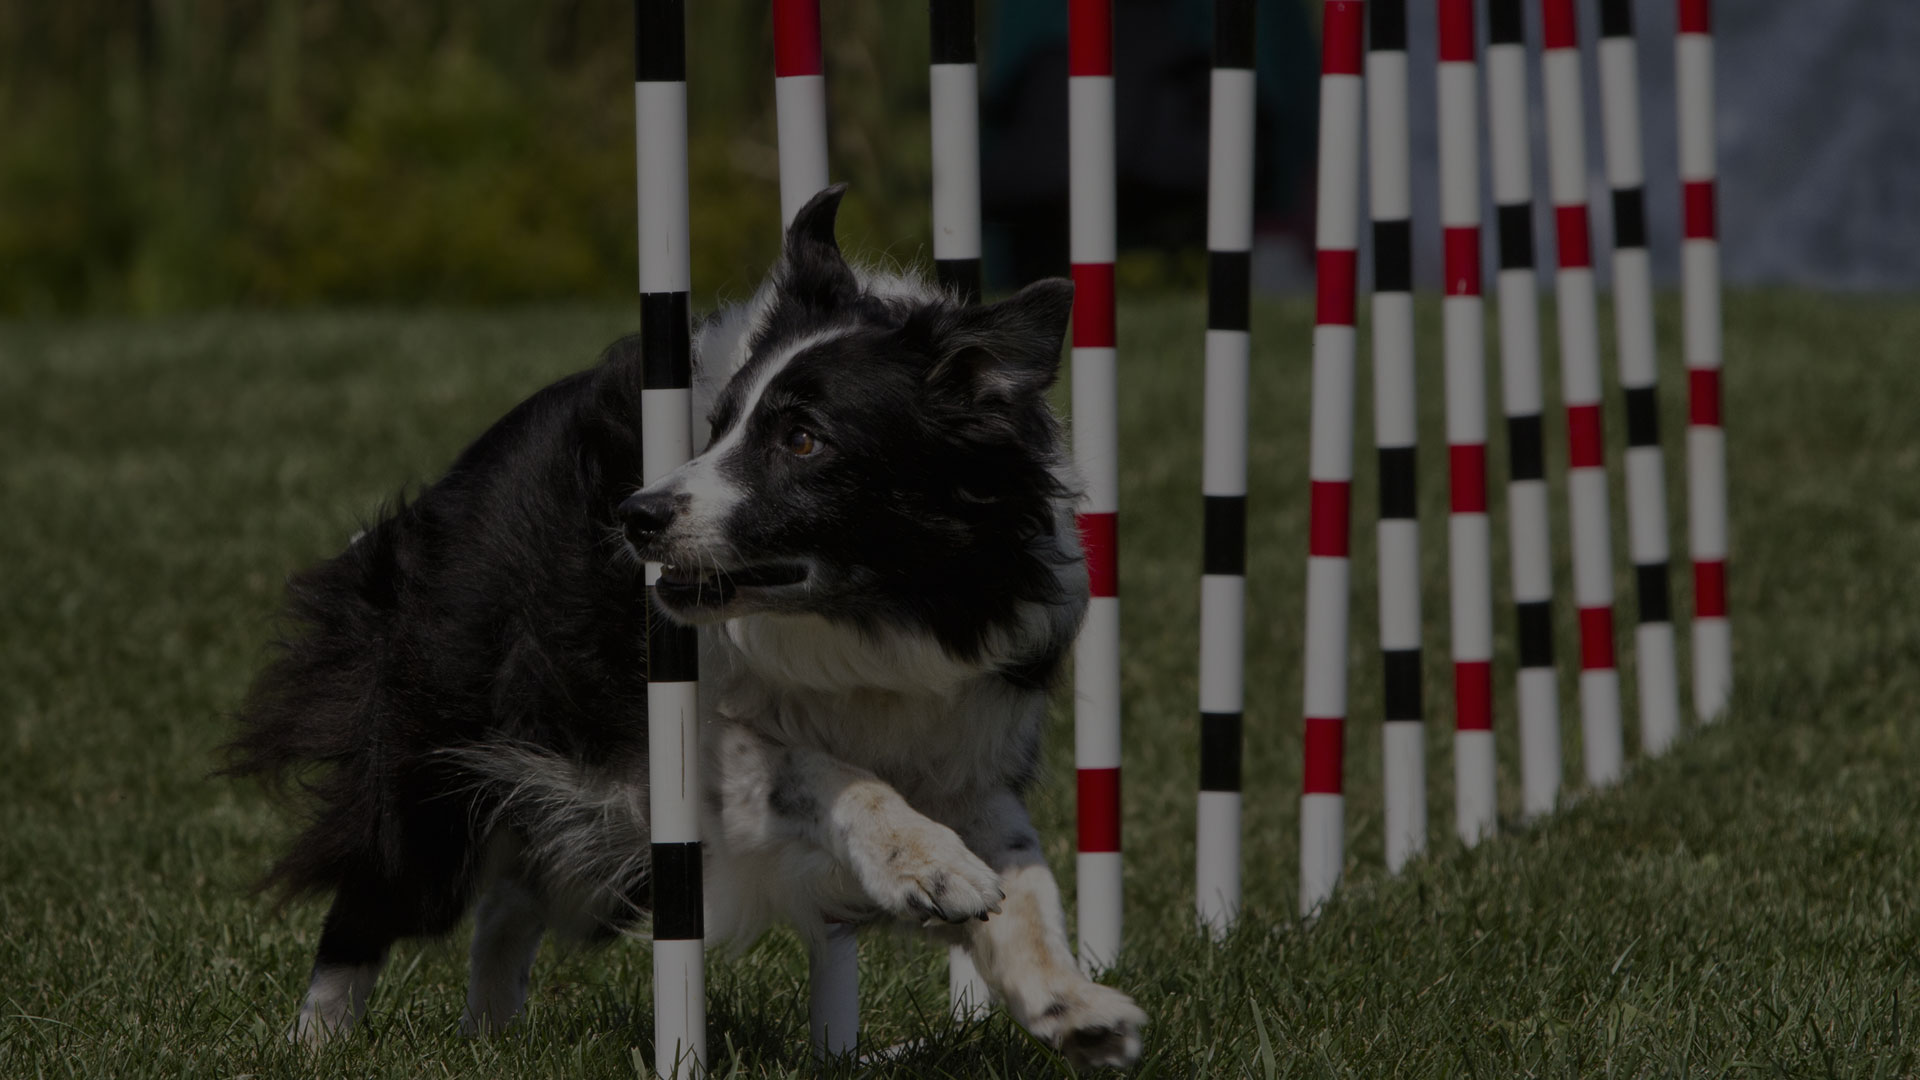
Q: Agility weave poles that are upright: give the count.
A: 12